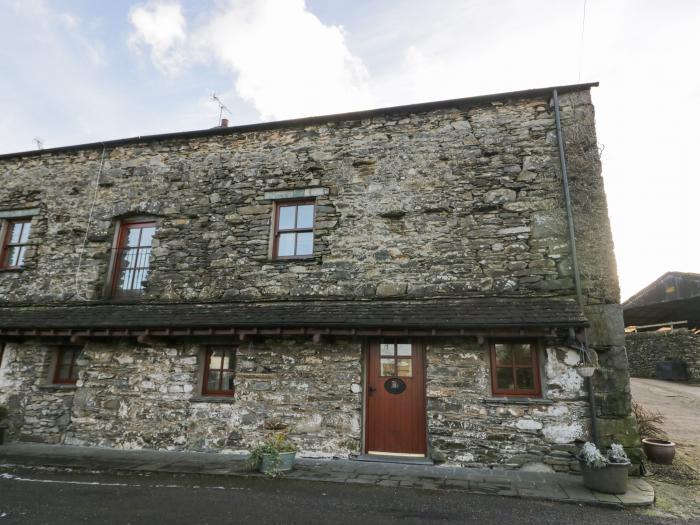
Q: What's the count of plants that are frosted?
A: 2